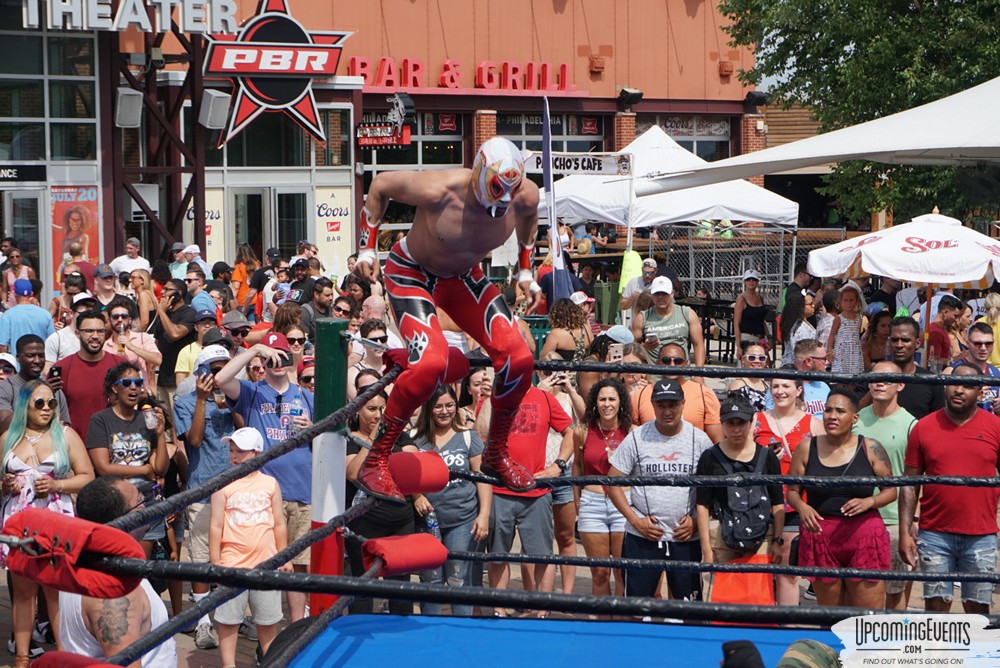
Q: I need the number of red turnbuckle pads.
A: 5